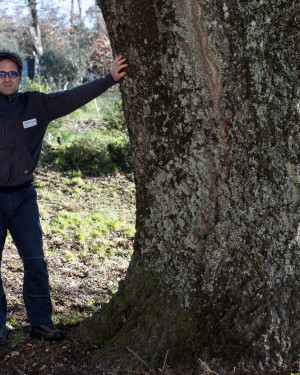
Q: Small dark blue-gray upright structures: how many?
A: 1